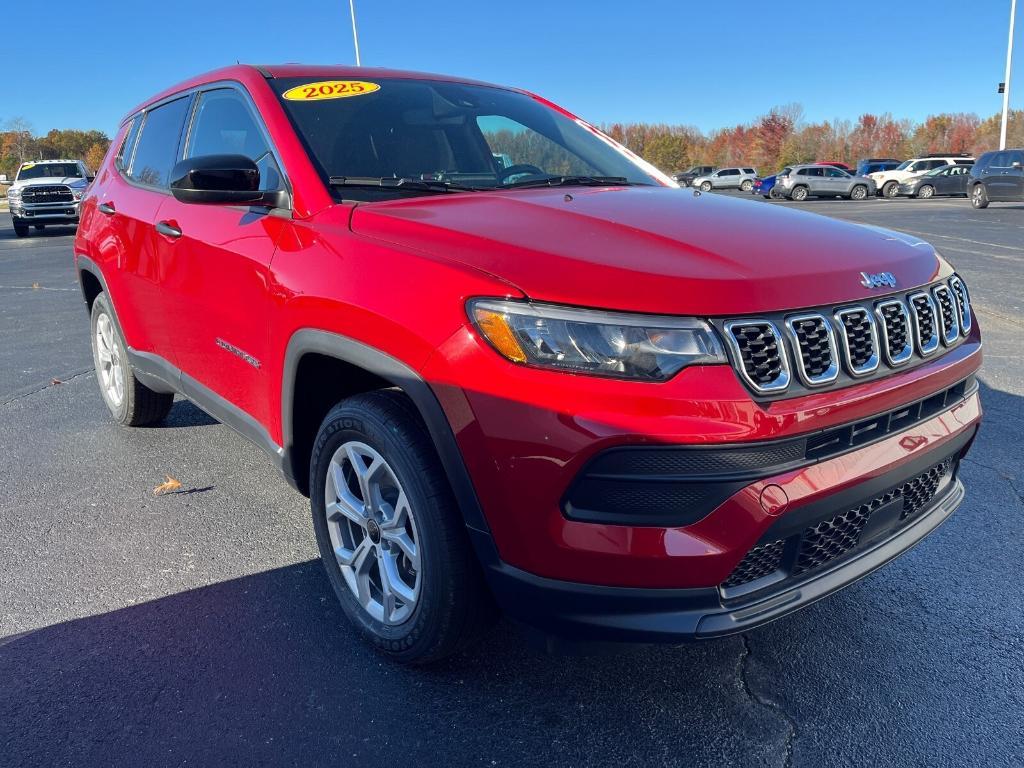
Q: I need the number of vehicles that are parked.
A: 11